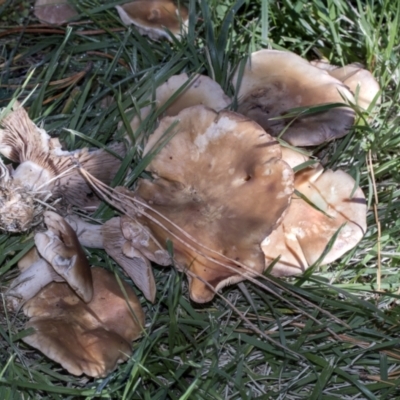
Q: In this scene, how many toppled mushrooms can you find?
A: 3